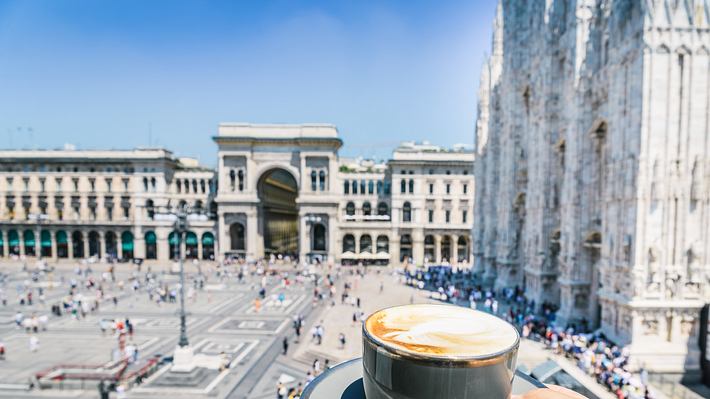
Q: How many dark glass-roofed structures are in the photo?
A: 1